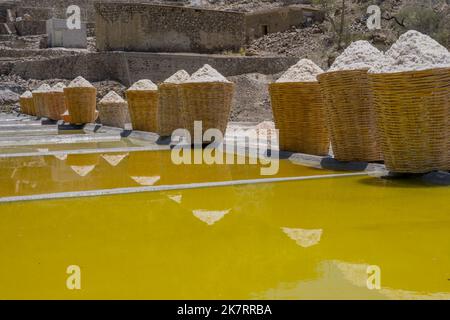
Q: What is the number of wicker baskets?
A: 11